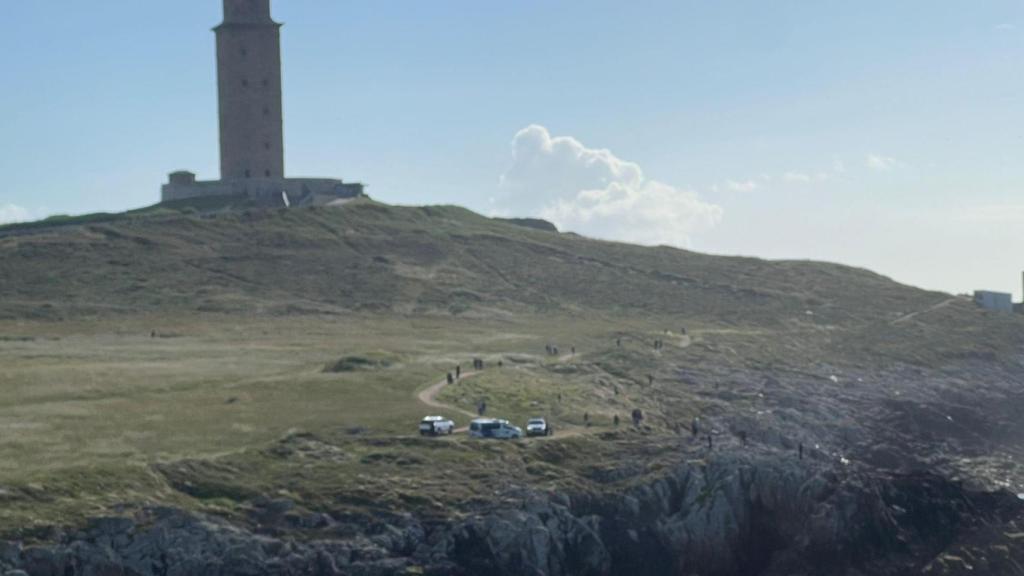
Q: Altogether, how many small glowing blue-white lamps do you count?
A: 0